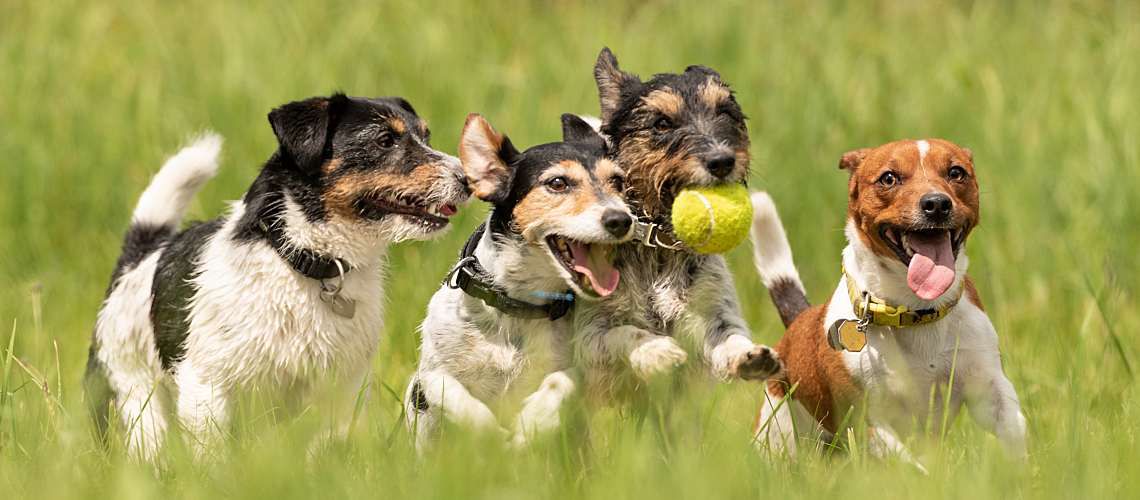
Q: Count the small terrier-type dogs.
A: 4